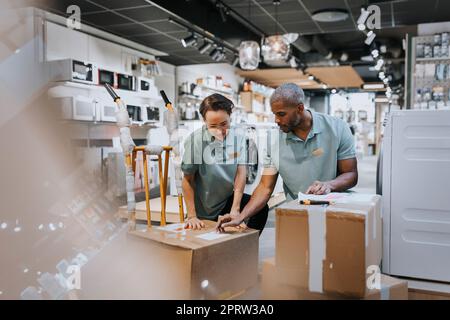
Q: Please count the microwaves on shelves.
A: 8